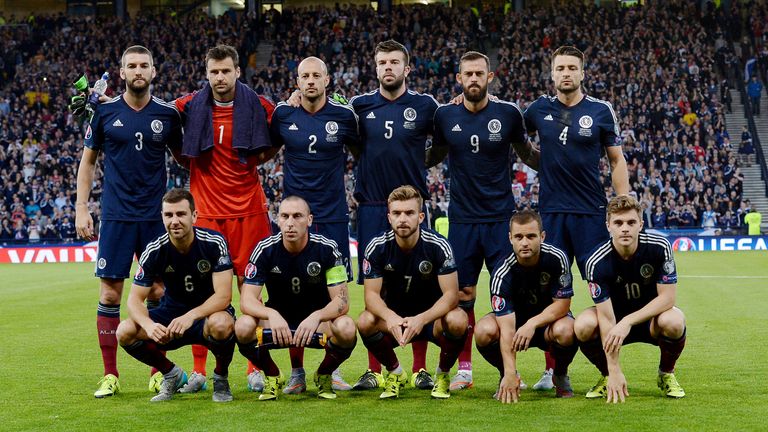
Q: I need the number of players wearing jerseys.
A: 11